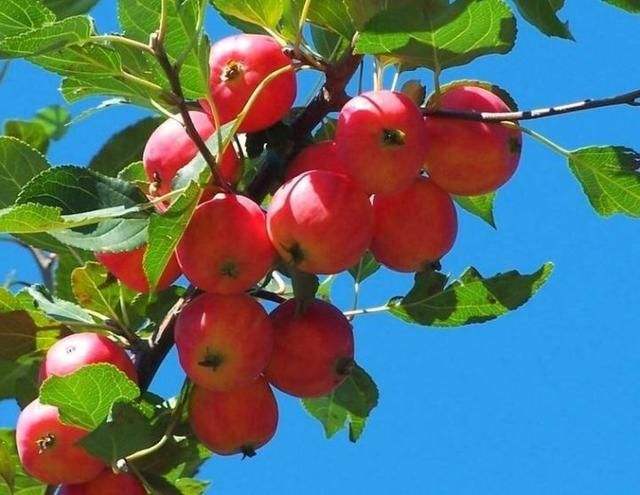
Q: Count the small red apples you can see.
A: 15